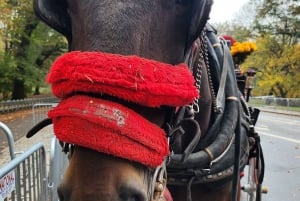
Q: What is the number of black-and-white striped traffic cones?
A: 0